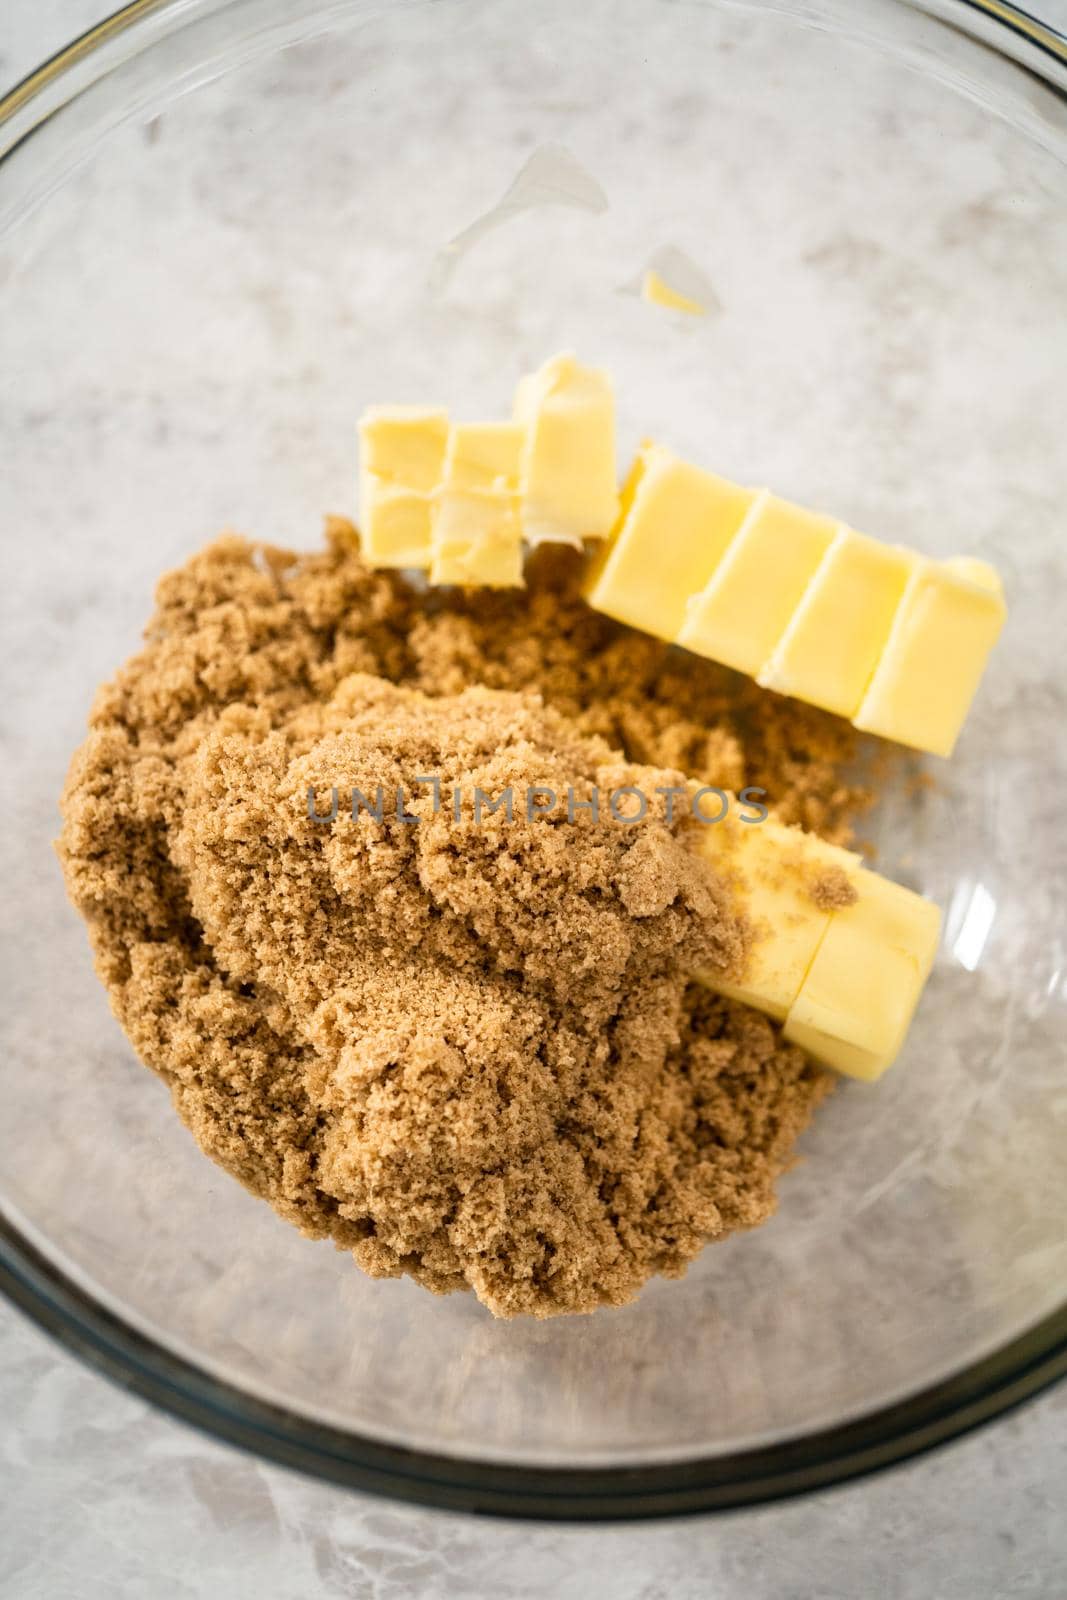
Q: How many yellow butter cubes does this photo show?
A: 9